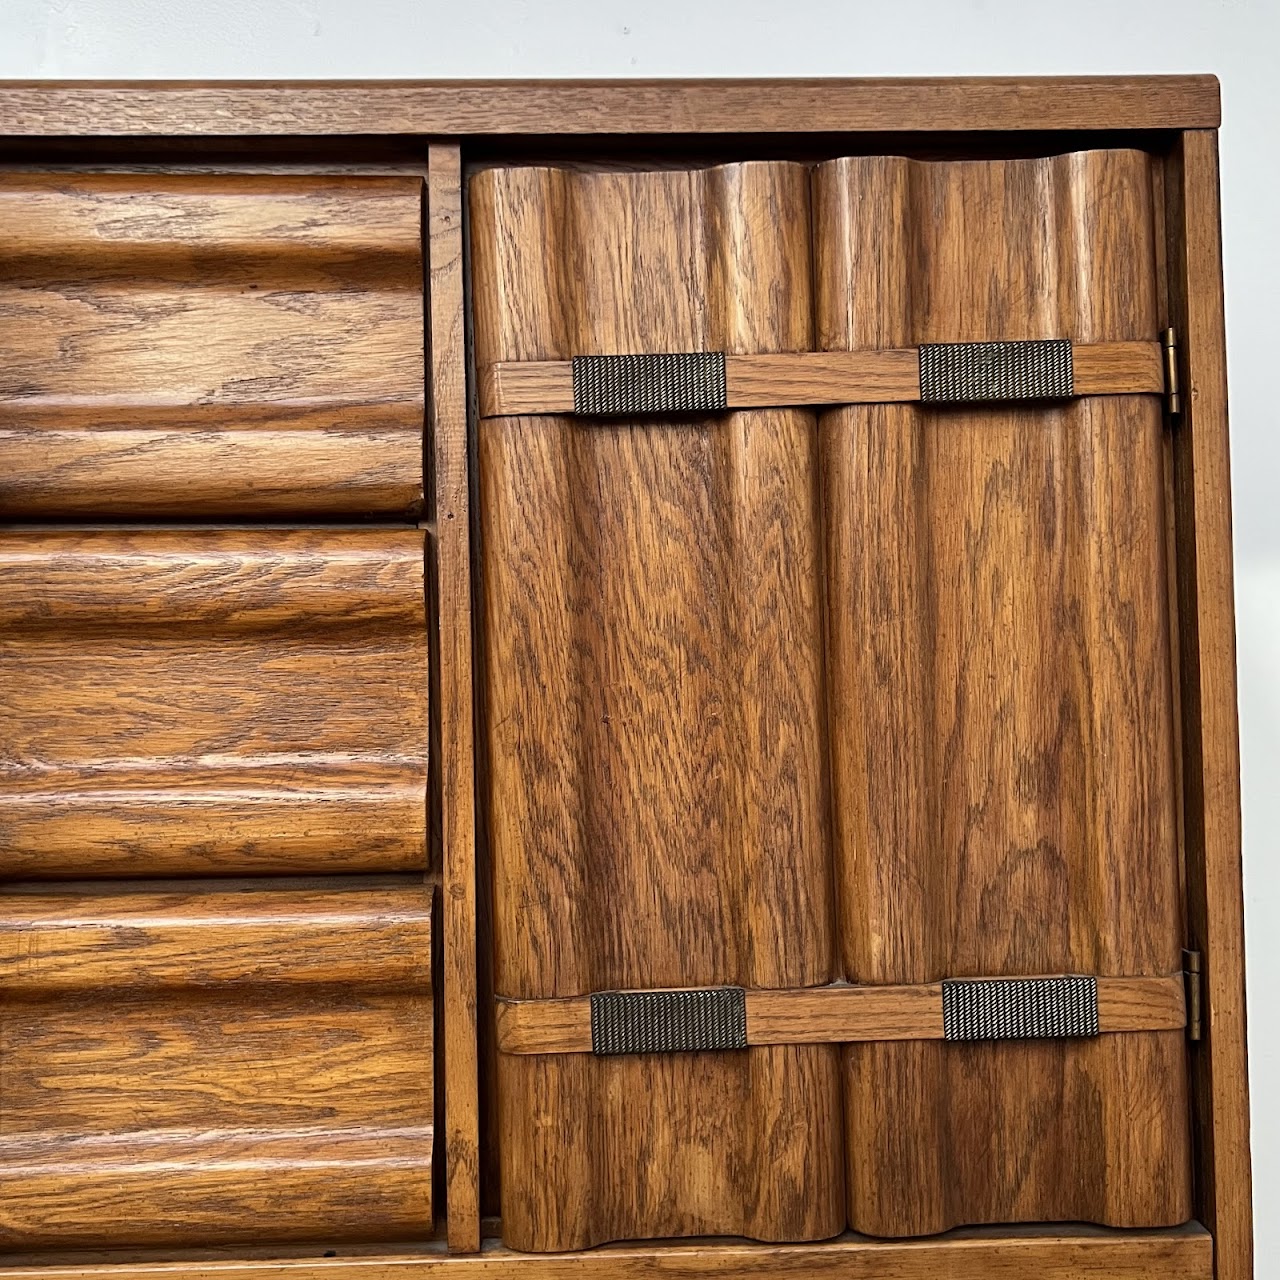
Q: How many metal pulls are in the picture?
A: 4